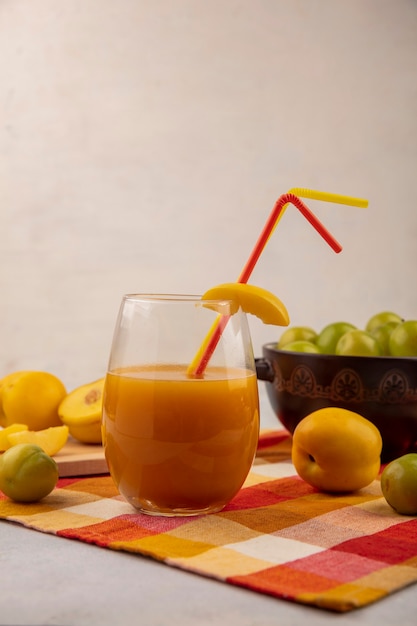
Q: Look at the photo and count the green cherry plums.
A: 9